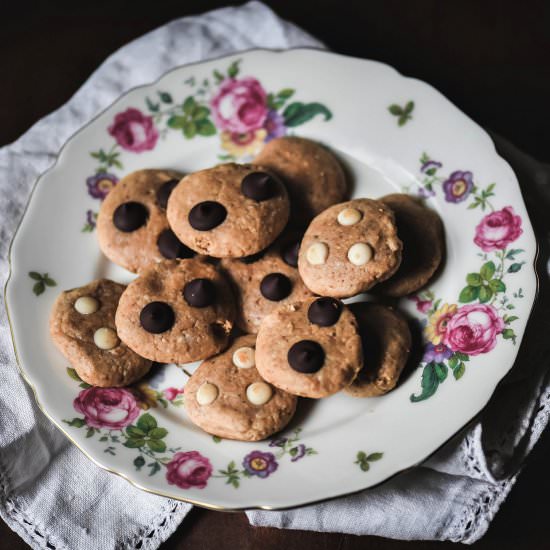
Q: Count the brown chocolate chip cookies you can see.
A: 5